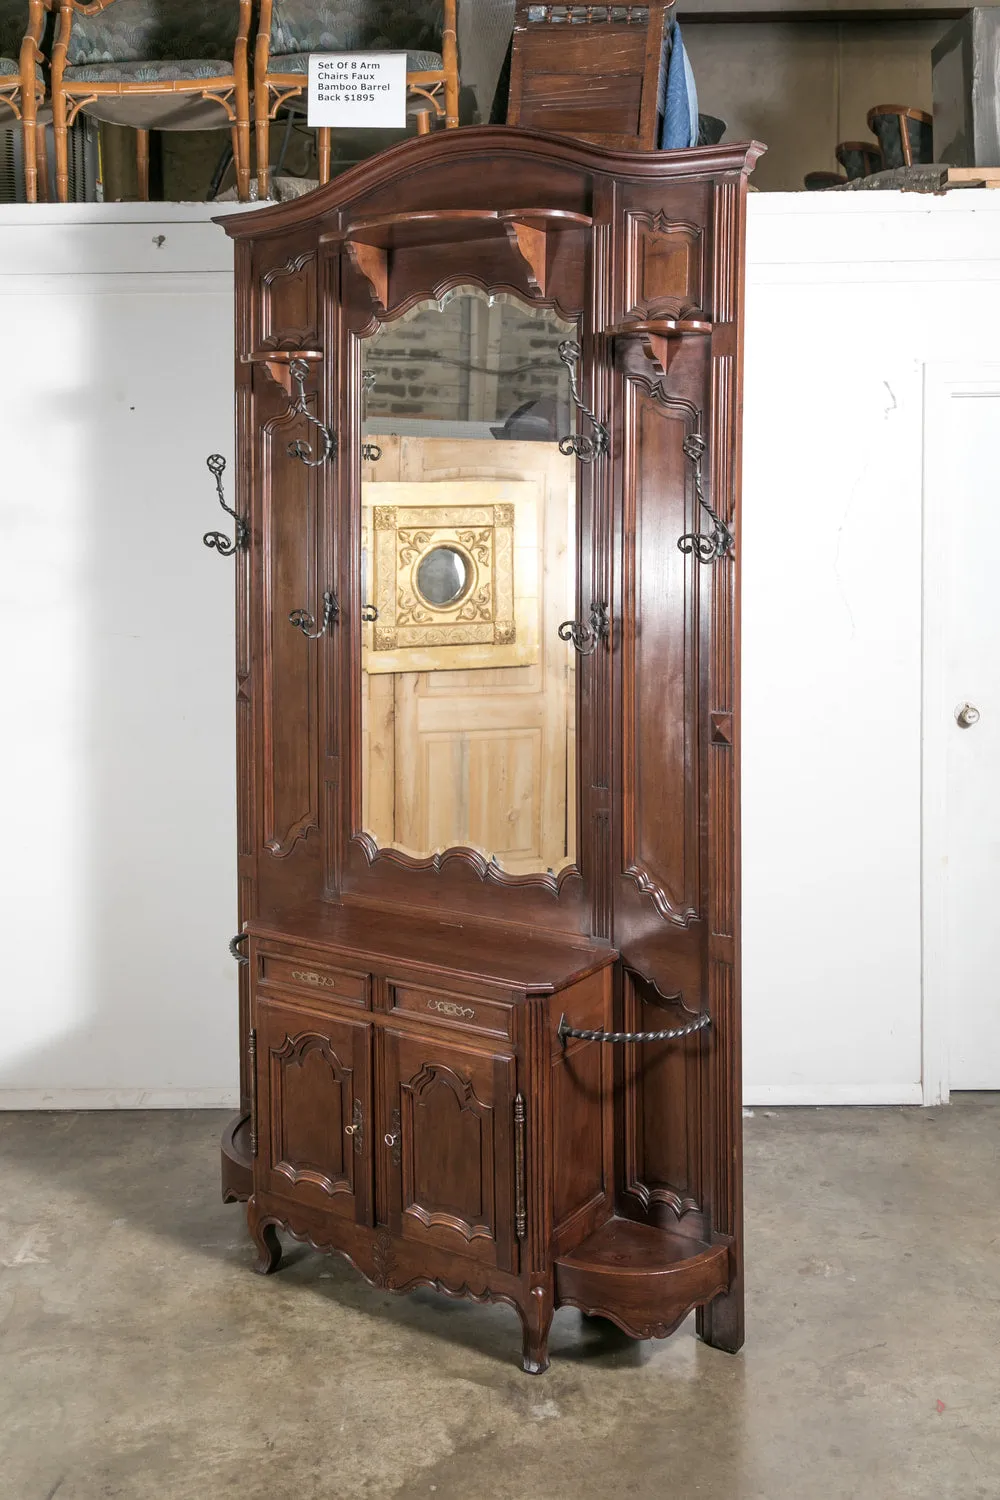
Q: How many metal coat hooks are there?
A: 6